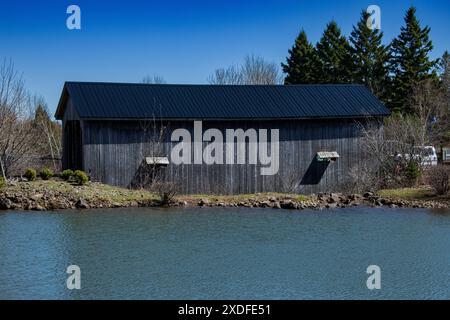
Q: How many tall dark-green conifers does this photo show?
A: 4